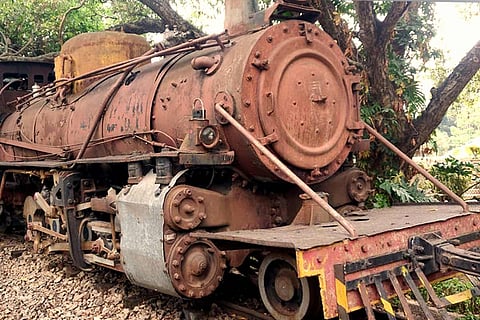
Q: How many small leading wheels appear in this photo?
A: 1